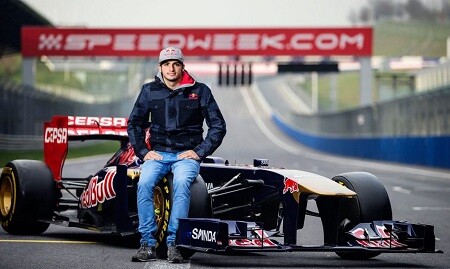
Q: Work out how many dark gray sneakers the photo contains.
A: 2